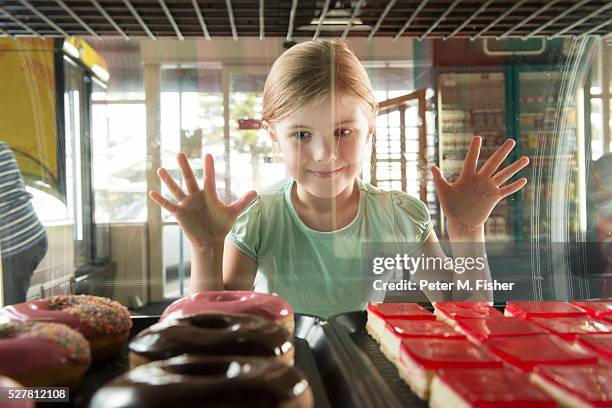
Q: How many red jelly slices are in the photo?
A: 12